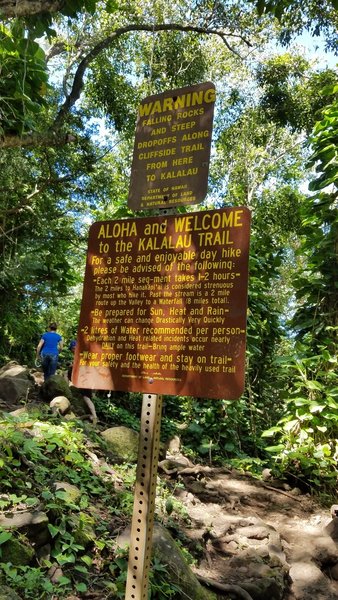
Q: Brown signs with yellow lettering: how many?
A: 2